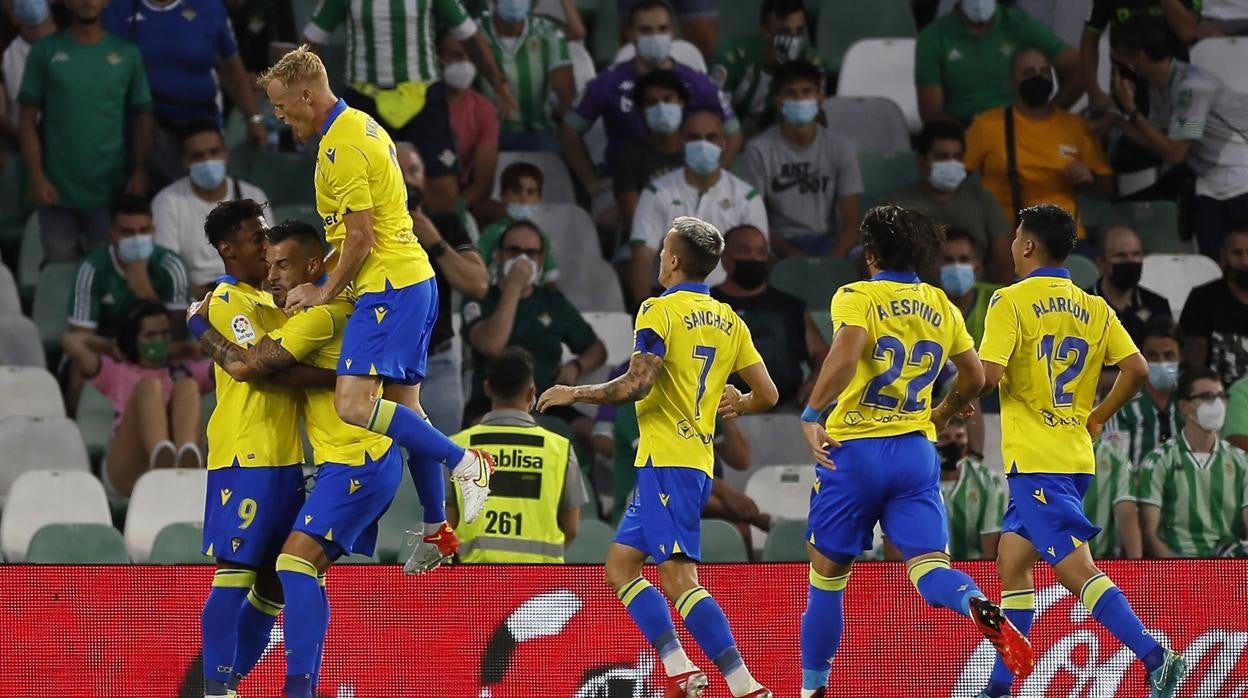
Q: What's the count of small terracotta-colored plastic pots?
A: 0